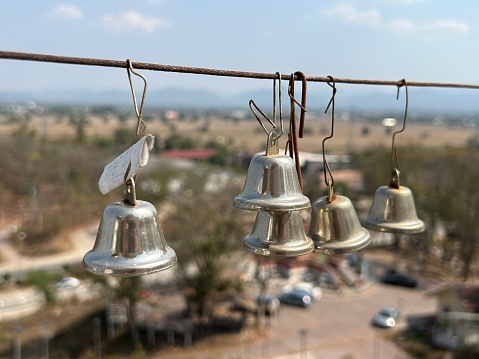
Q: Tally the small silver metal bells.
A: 5